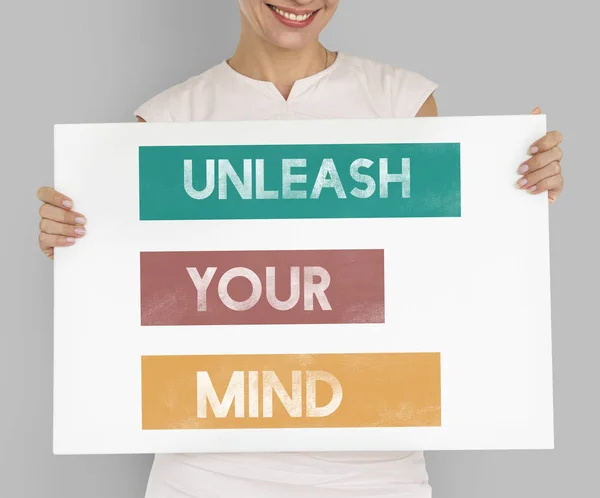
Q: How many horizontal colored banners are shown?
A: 3